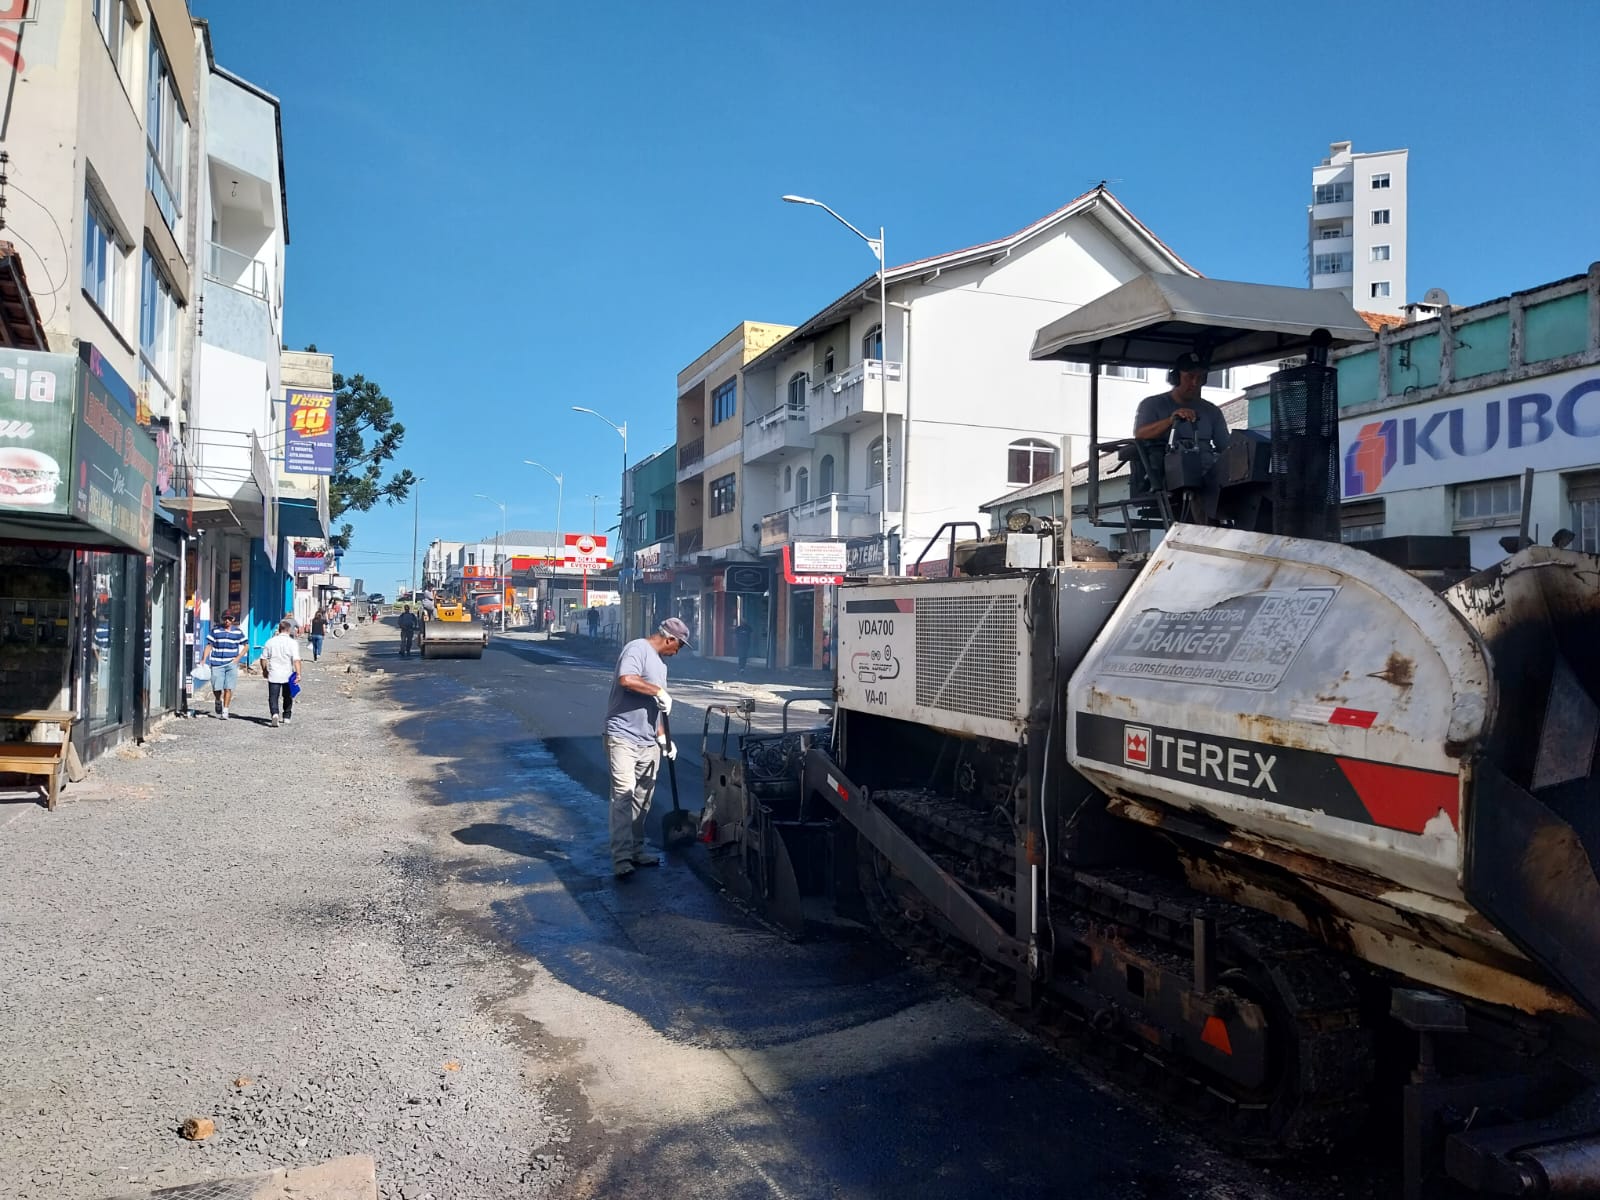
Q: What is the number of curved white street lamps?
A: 4